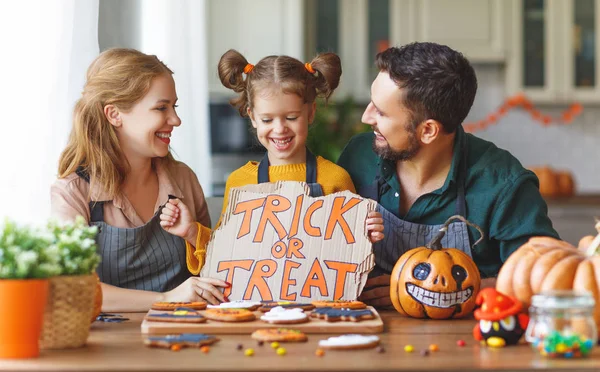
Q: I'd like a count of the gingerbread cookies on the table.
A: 11